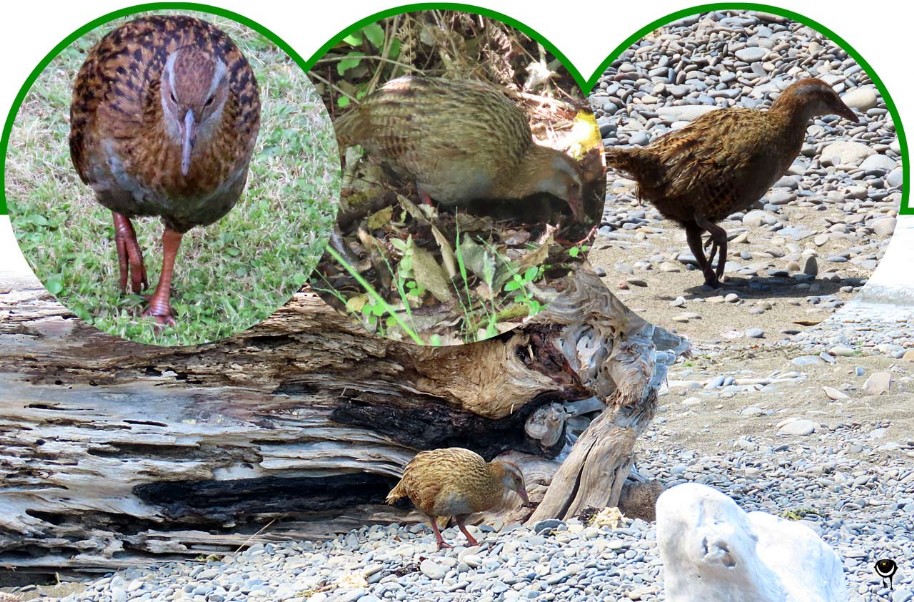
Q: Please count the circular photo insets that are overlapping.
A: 3